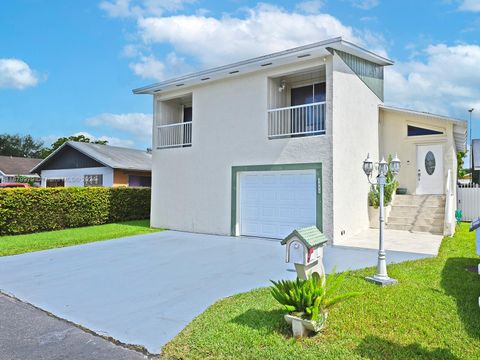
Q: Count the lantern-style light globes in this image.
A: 3